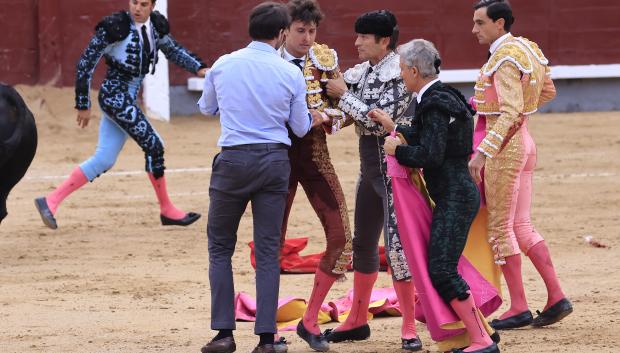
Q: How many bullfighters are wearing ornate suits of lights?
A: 5